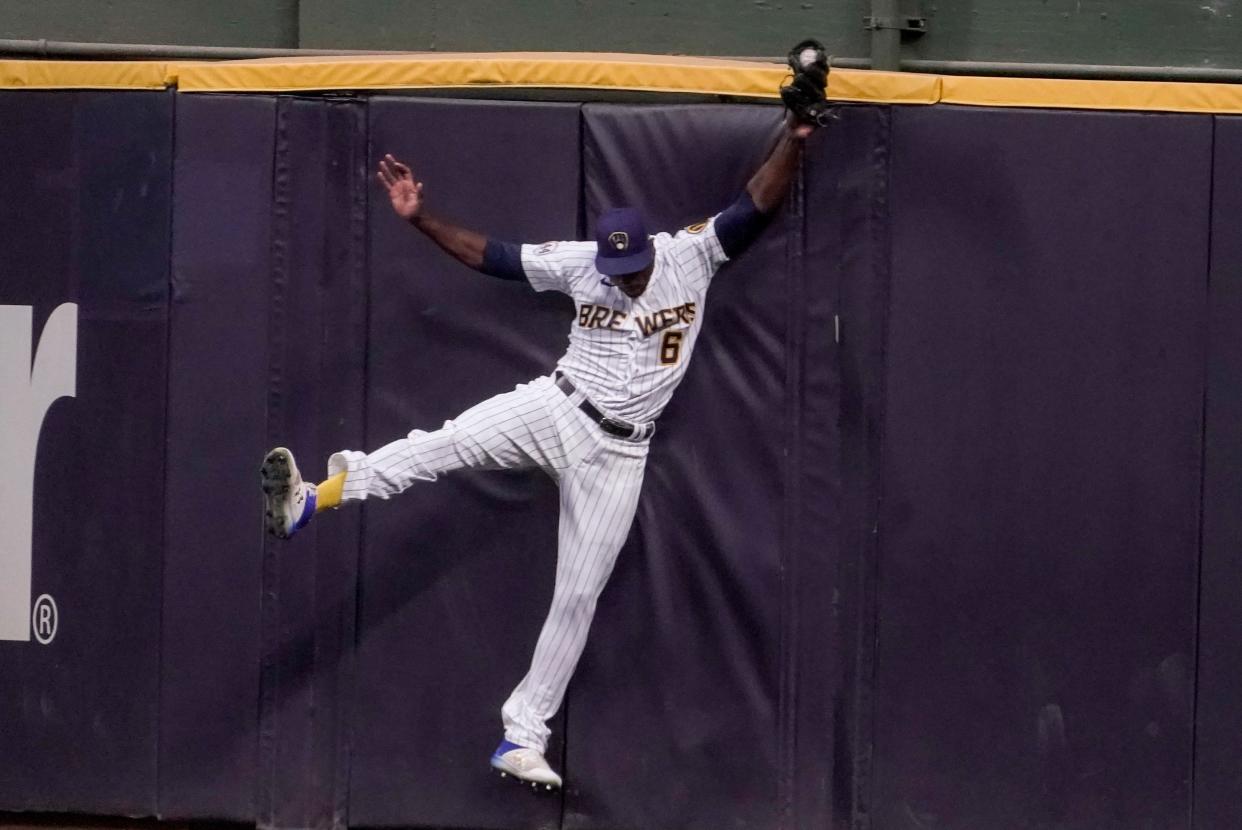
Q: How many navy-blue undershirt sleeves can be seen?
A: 2